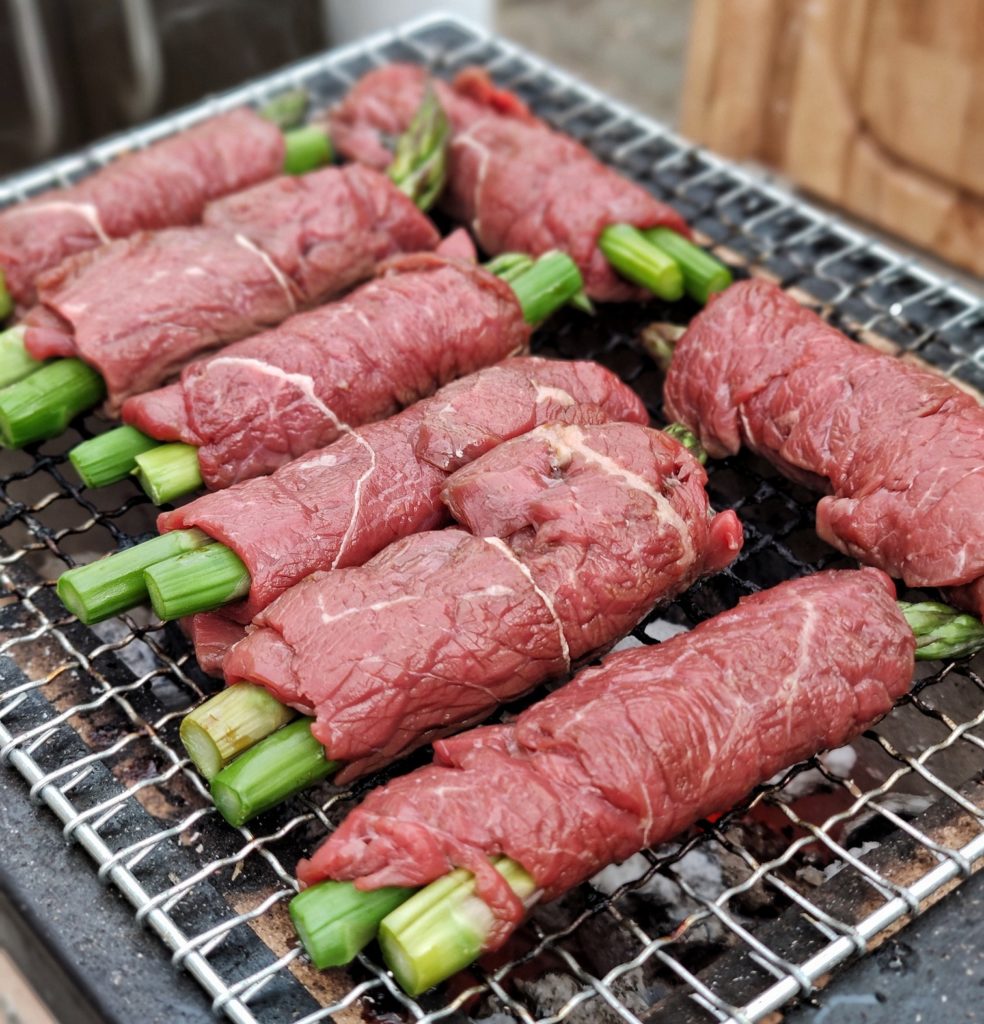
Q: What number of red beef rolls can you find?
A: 8